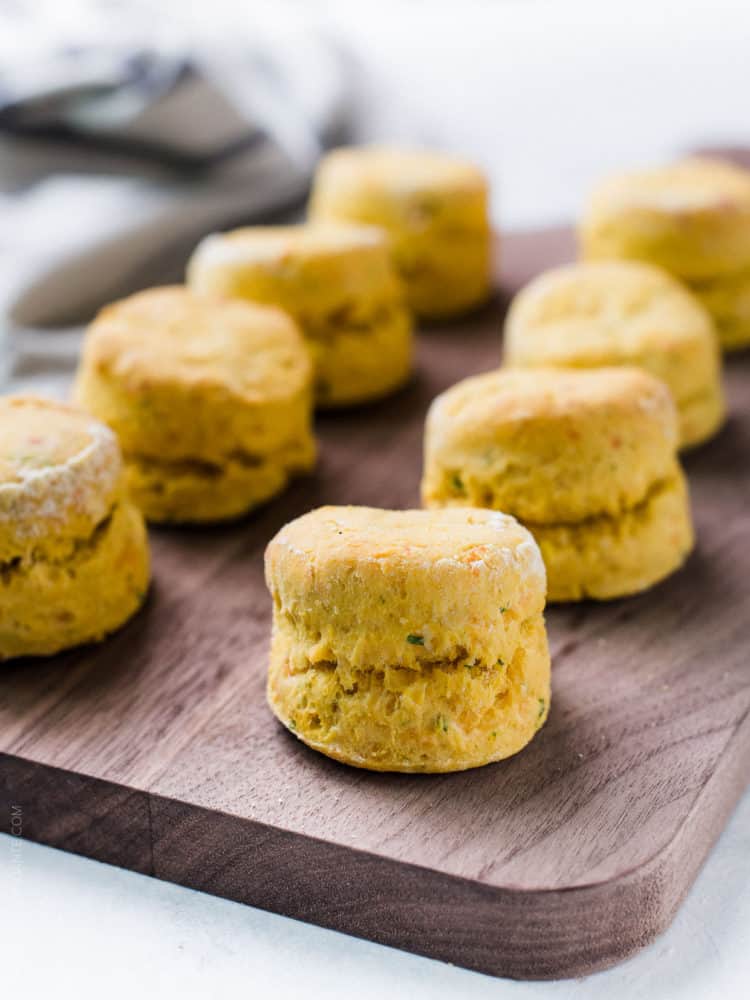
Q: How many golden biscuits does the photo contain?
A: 8